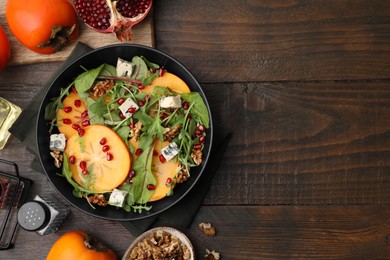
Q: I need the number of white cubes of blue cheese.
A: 6